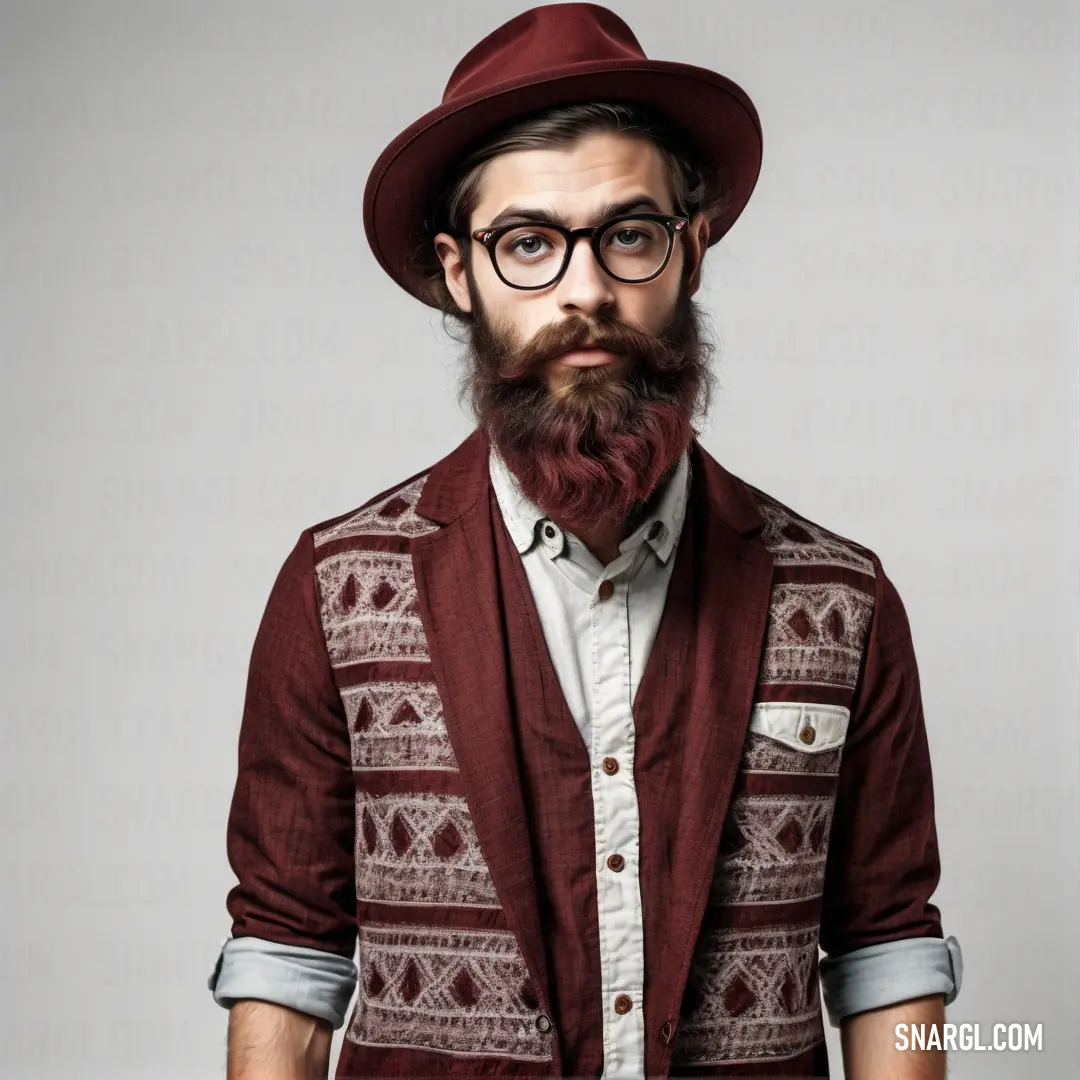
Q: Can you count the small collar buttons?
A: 2